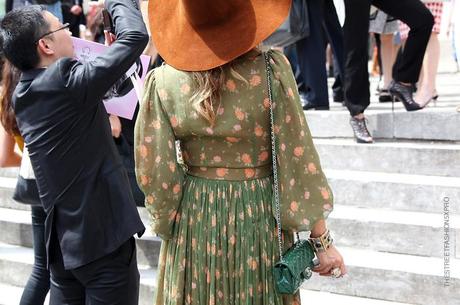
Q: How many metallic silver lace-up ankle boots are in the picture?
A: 2